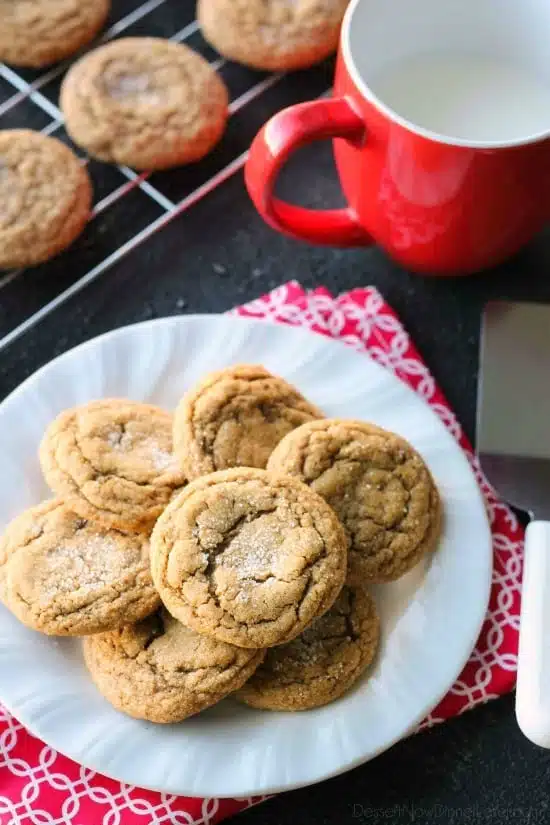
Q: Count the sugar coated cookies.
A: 11